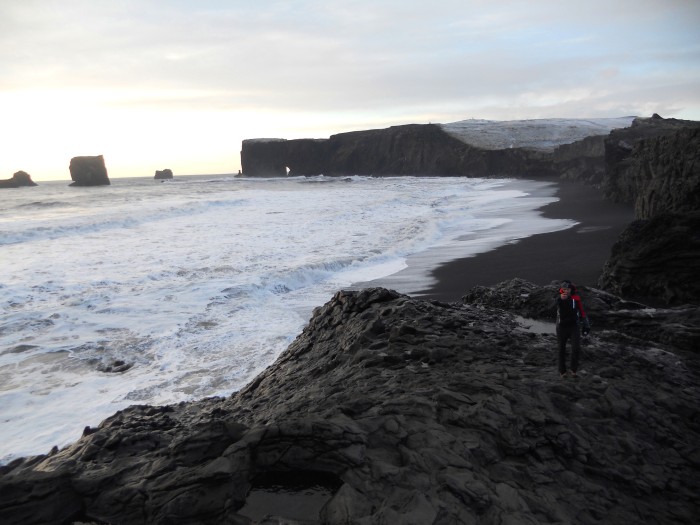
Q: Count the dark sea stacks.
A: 3